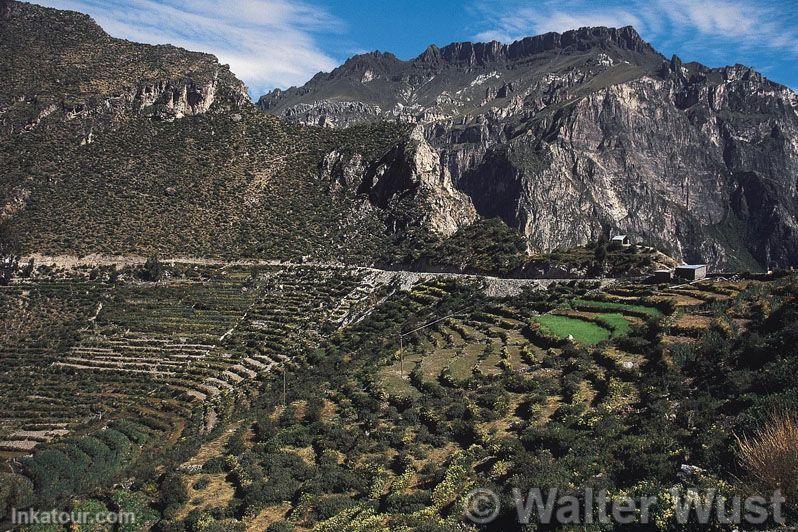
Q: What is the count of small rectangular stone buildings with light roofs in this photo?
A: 3